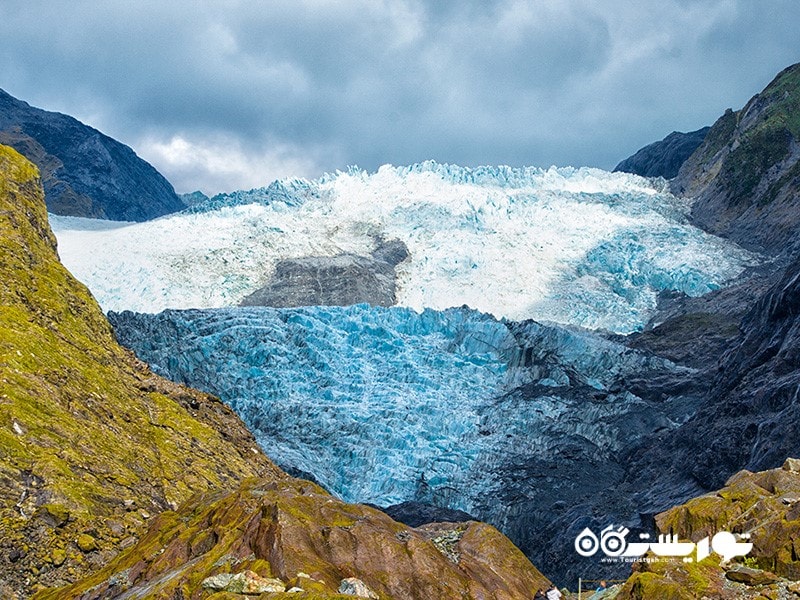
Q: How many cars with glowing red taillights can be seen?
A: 0